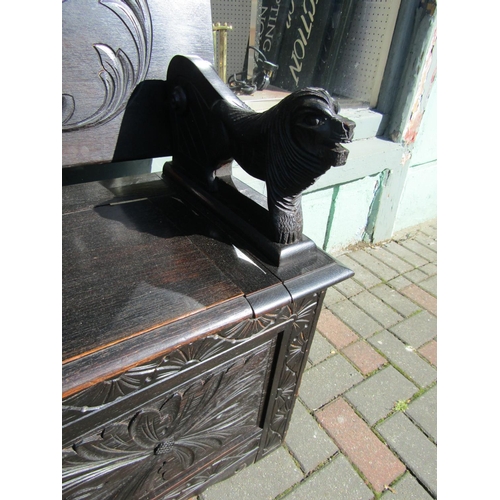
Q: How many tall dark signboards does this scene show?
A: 2